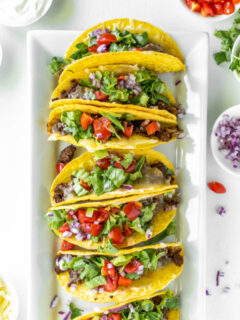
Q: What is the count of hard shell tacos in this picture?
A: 7